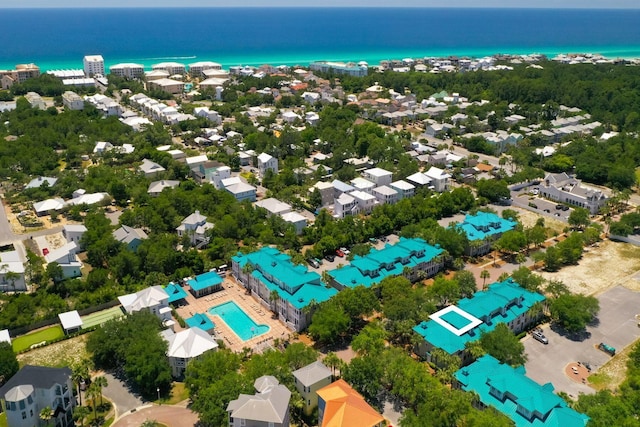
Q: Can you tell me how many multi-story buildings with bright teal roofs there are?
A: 5